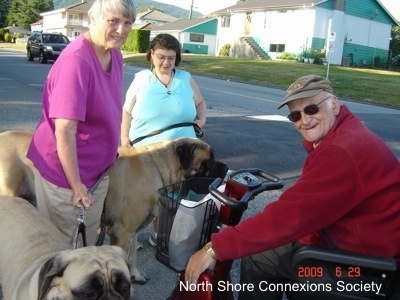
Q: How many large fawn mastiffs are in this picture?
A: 2